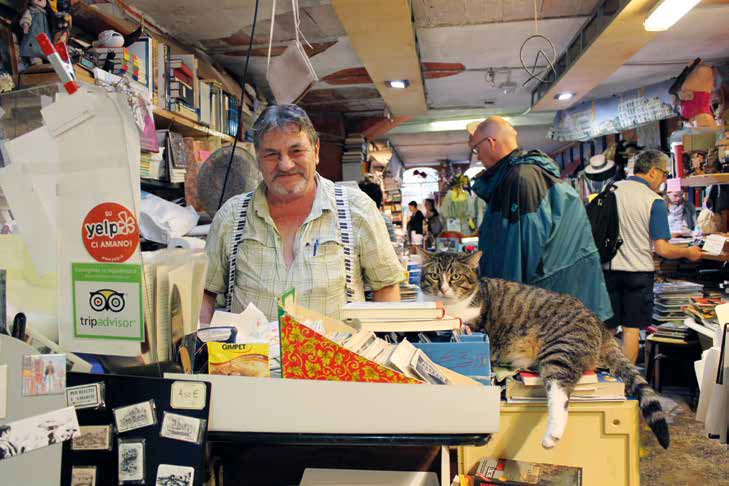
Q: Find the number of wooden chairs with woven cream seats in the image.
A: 0